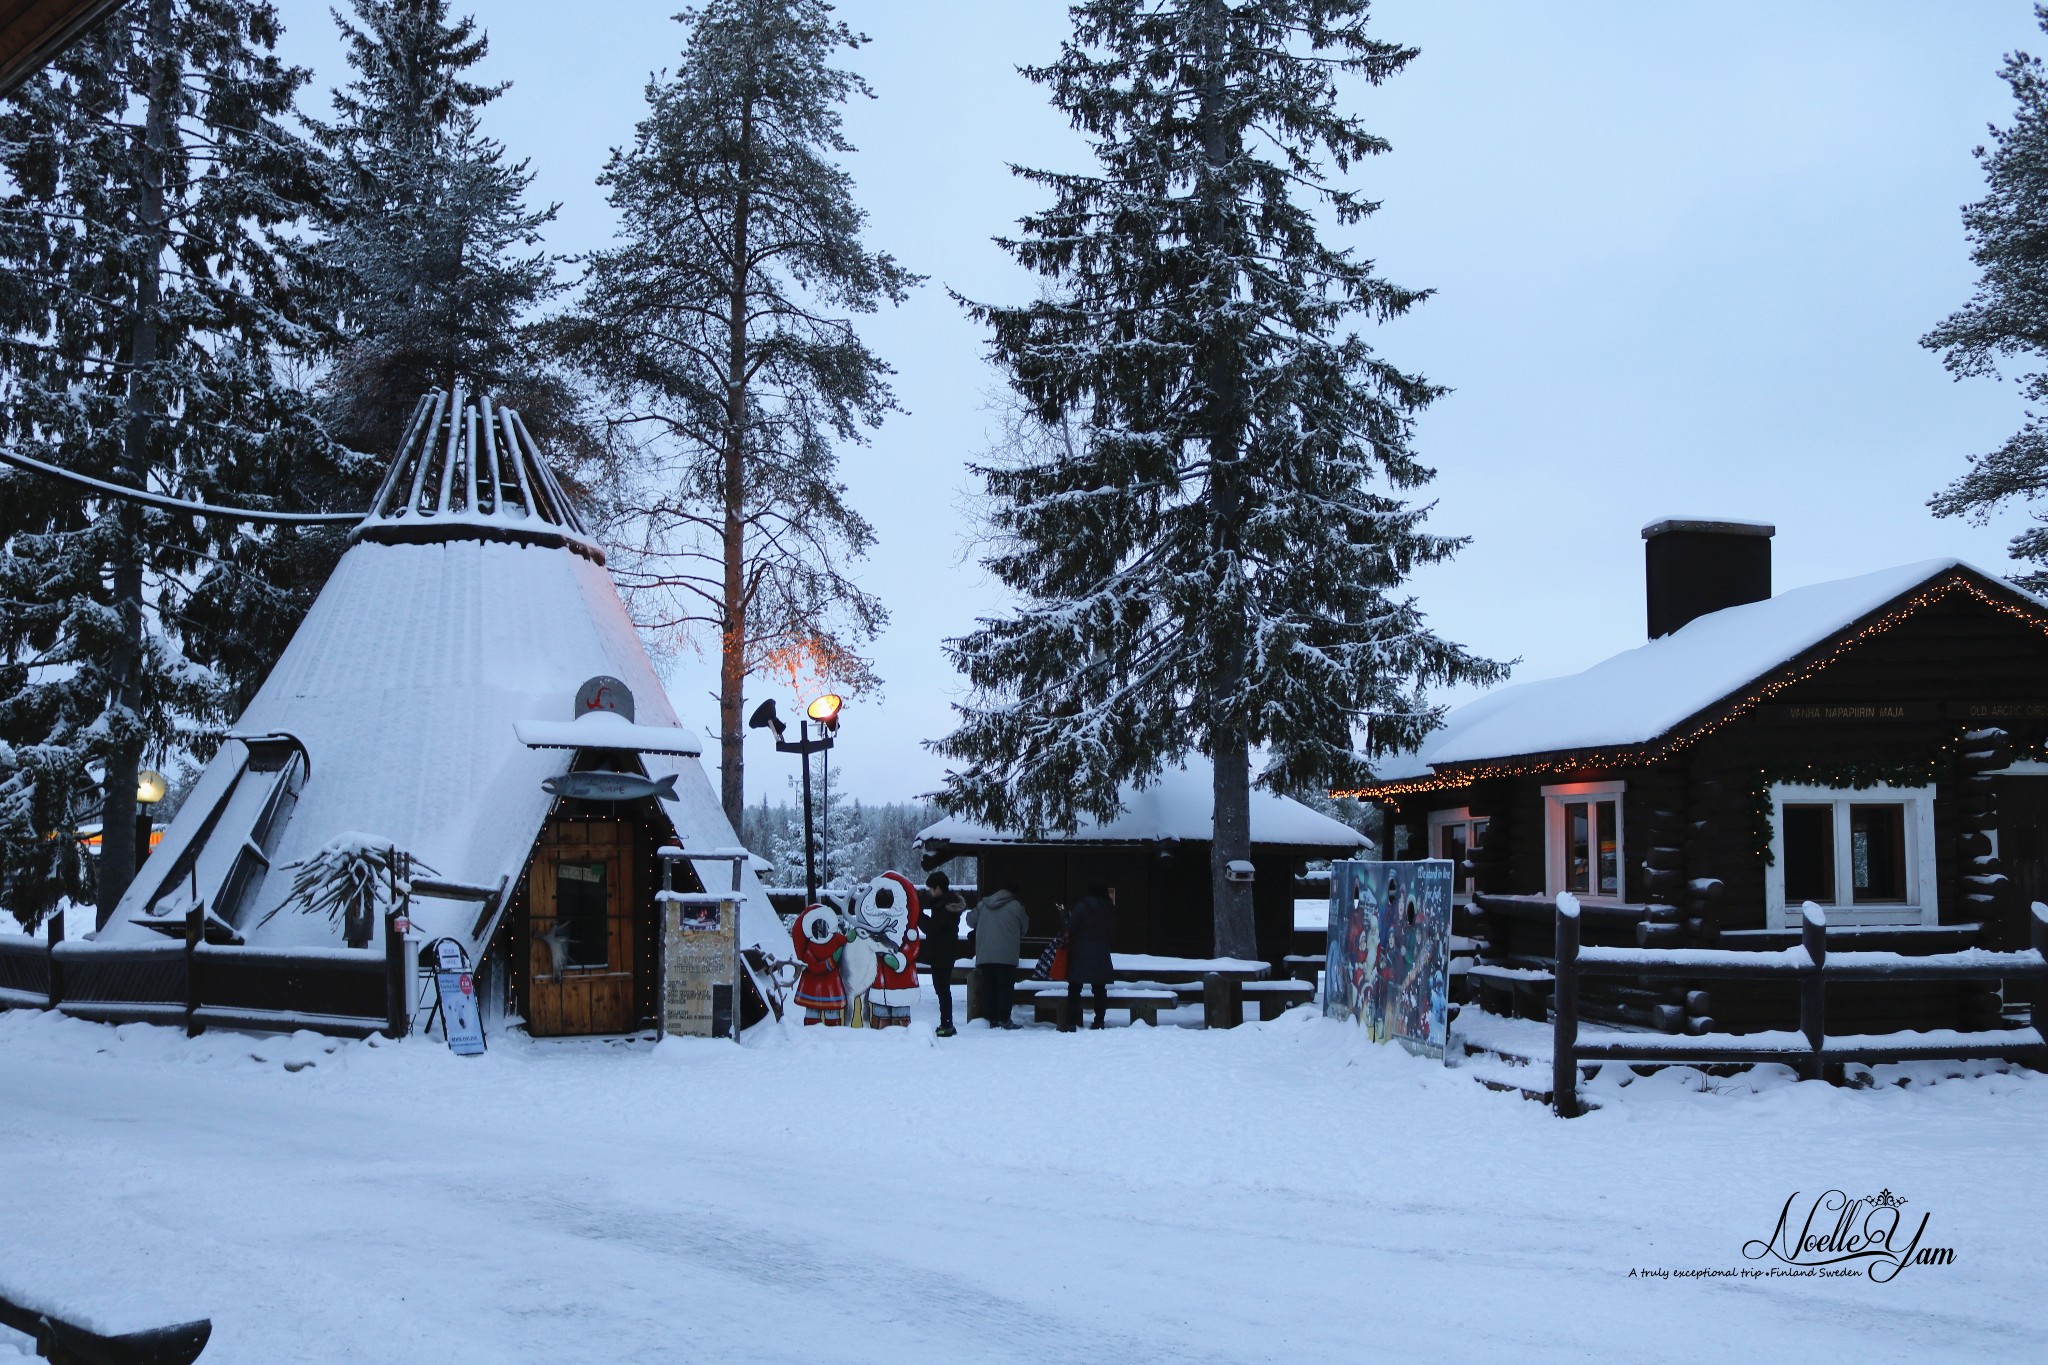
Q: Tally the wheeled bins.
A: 0